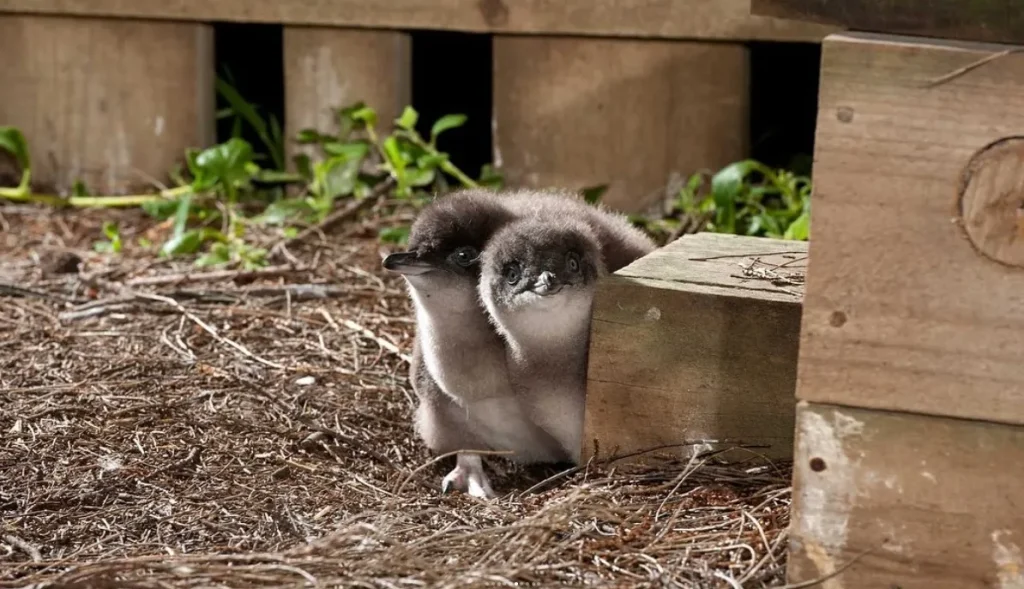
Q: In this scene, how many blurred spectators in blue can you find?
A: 0